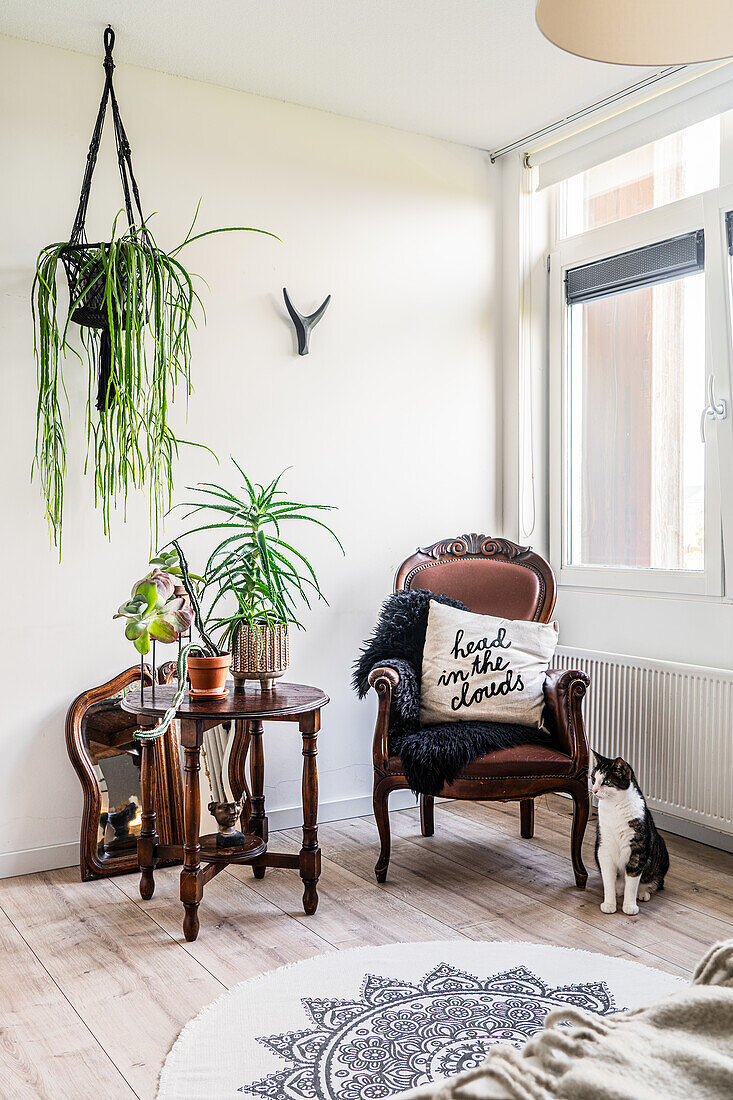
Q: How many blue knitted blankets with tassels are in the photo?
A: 0